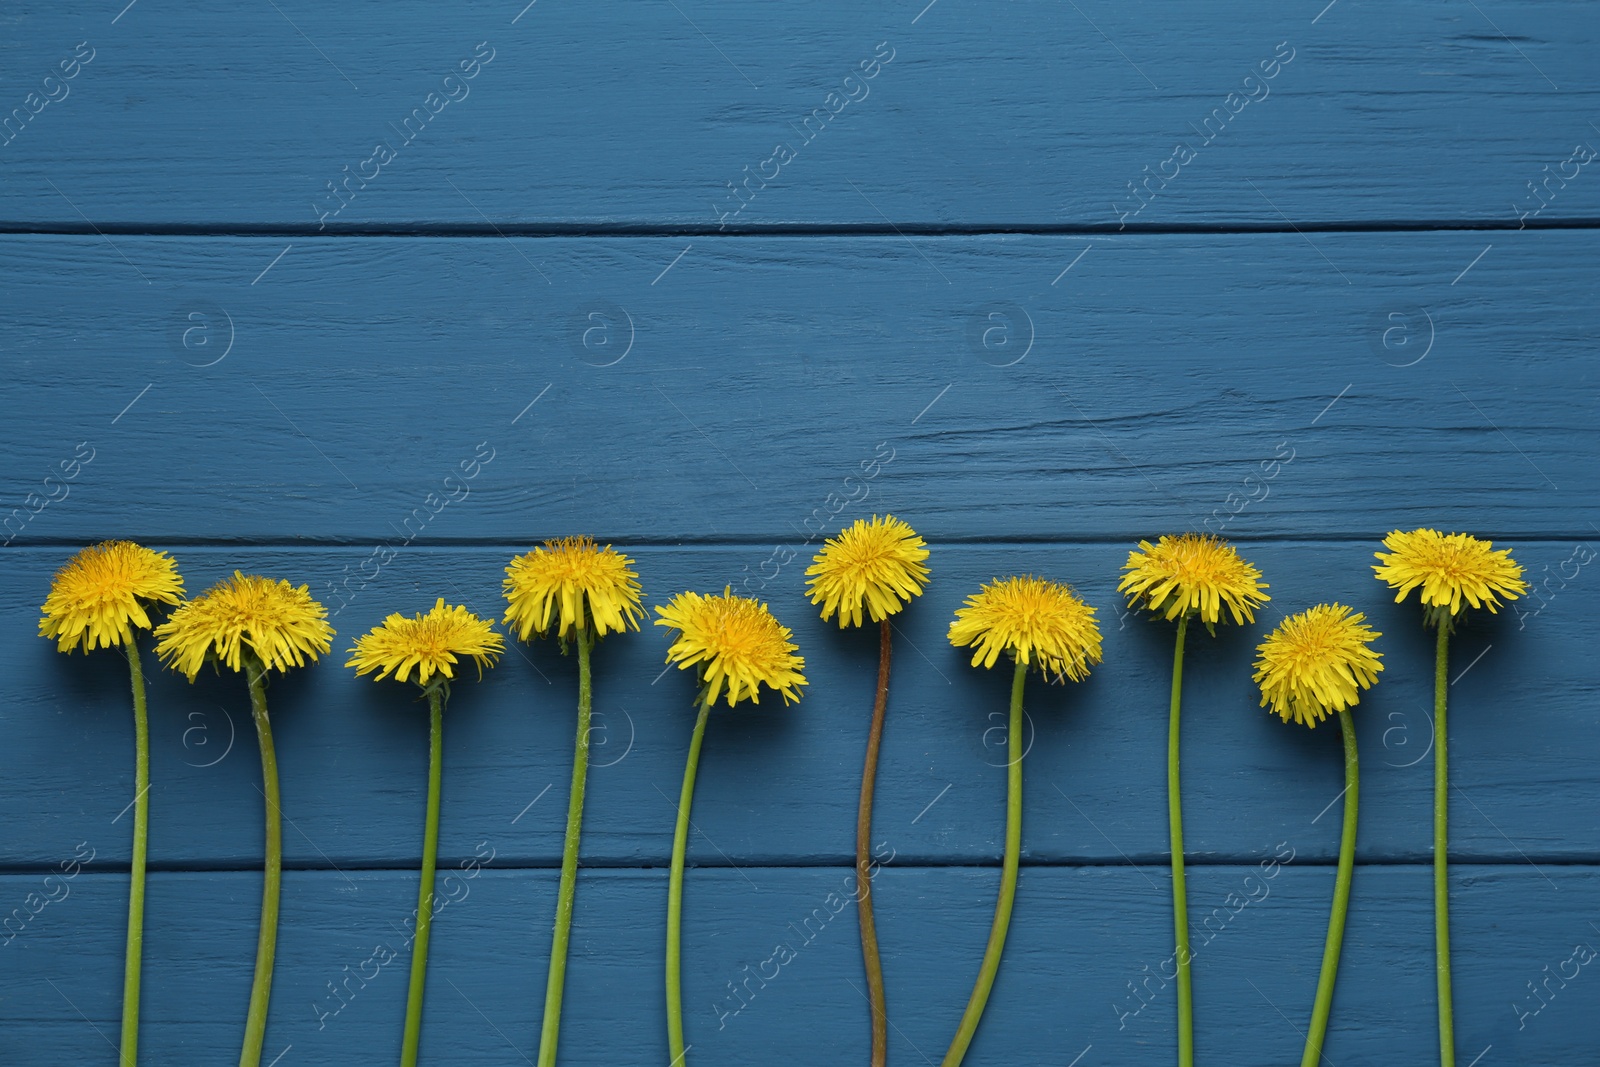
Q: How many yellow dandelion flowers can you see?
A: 10